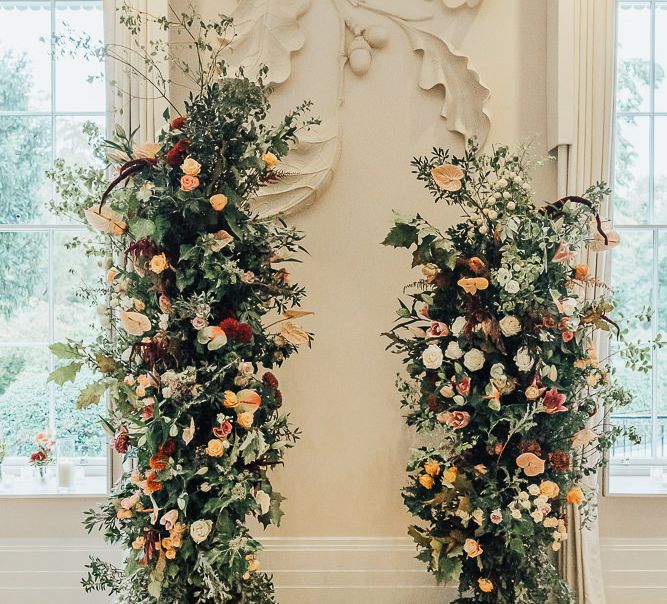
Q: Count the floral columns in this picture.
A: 2